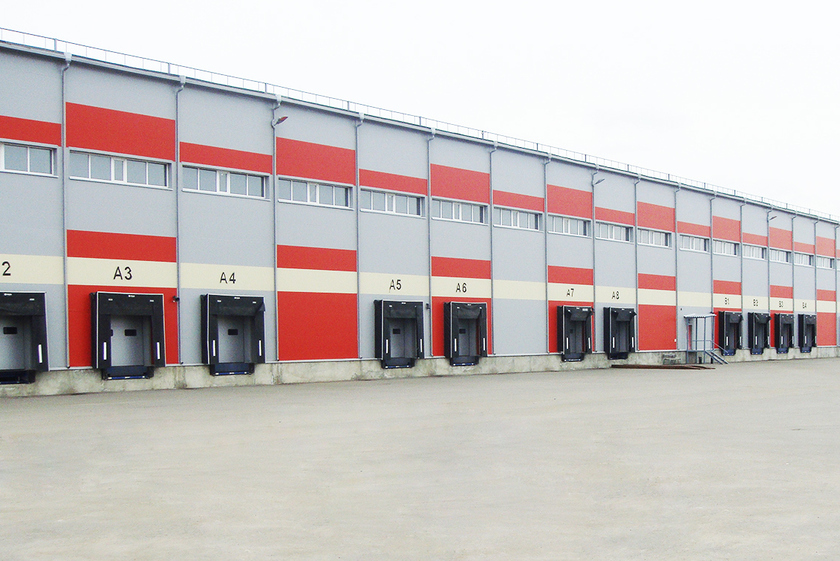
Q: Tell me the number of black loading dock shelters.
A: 11